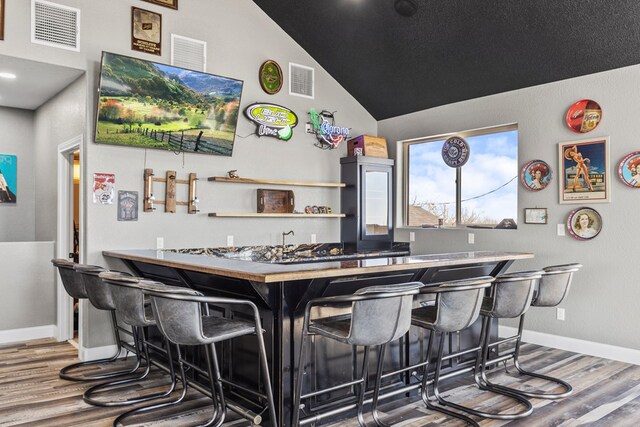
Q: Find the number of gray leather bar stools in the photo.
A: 8